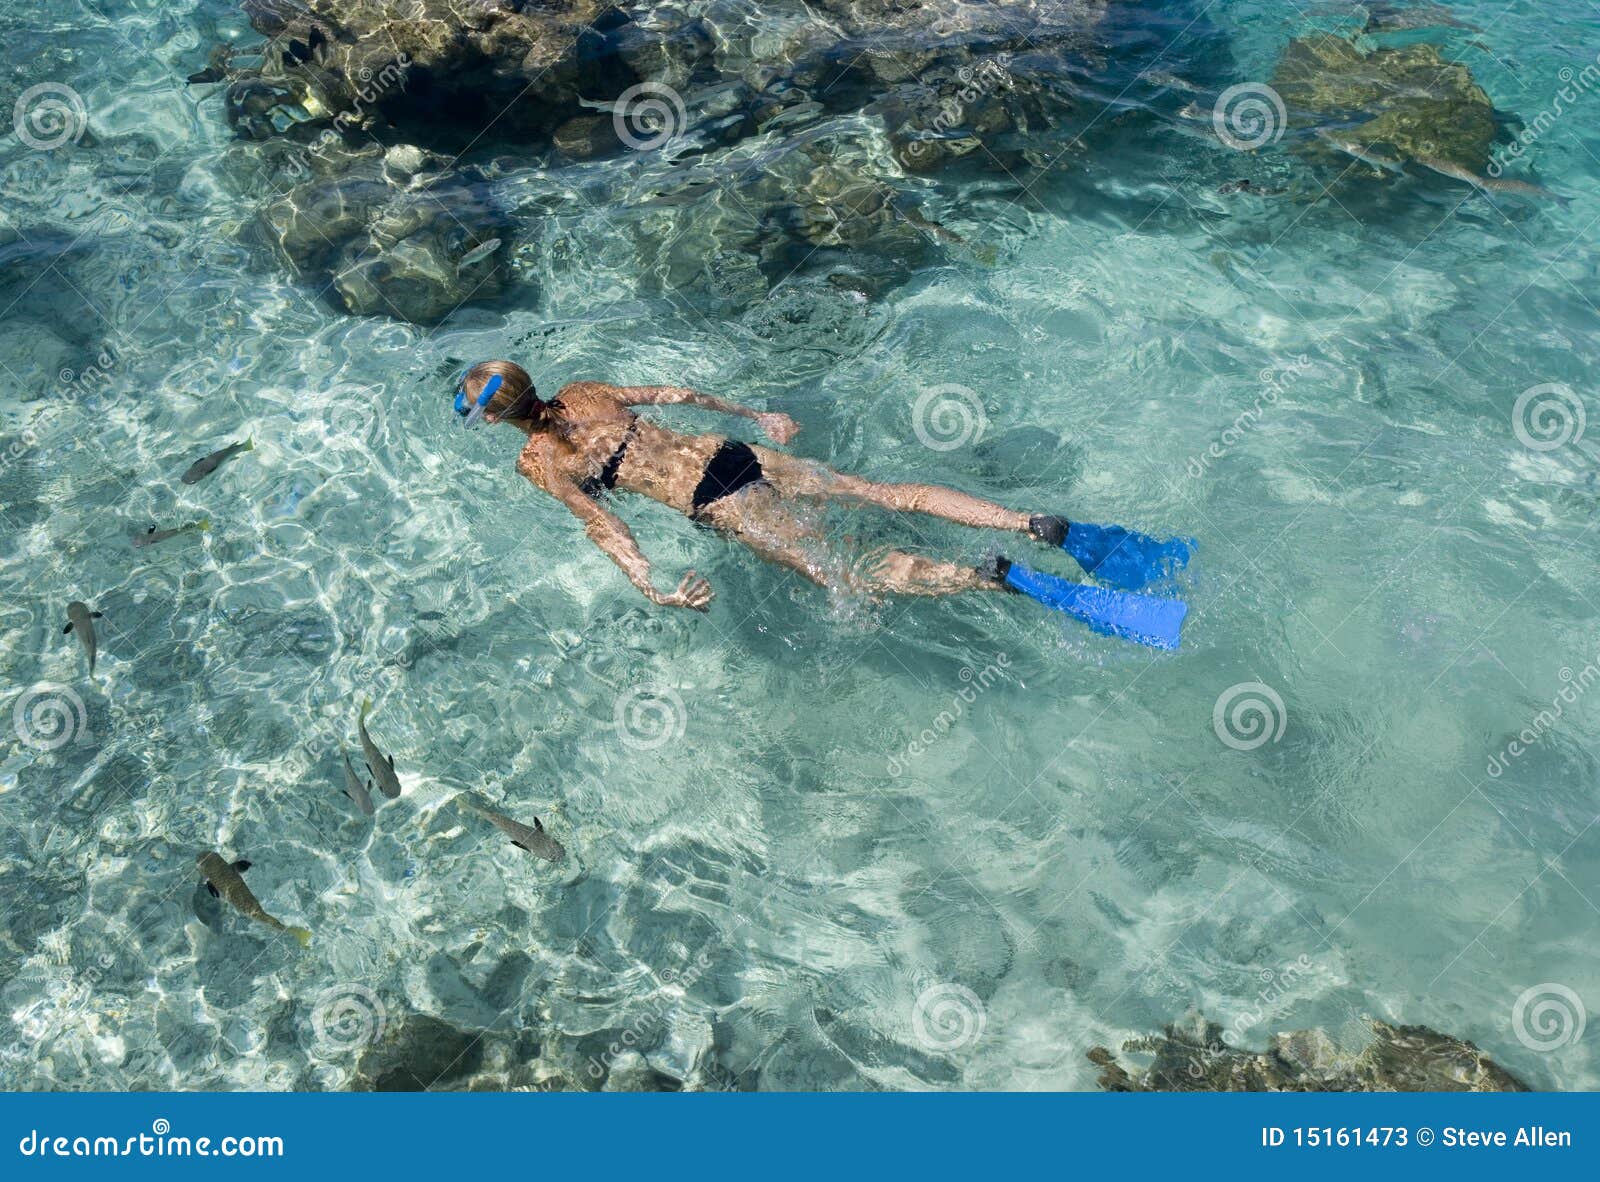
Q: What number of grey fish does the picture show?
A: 7